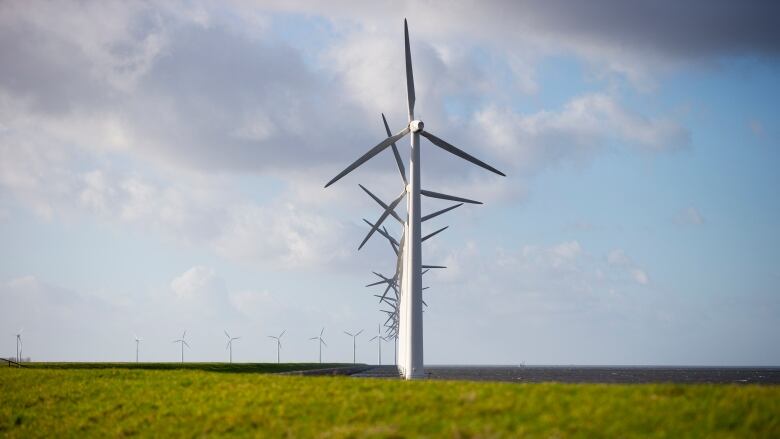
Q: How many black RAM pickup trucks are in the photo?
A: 0